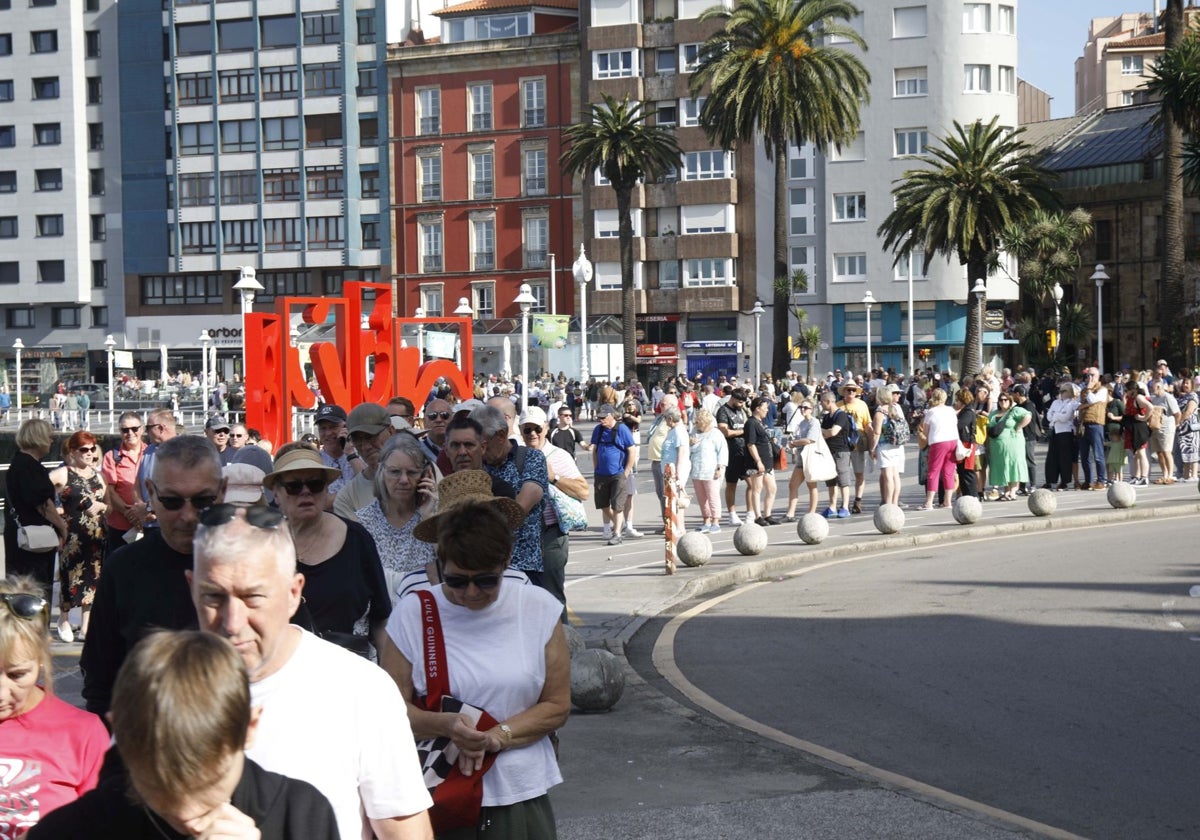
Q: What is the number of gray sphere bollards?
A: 9